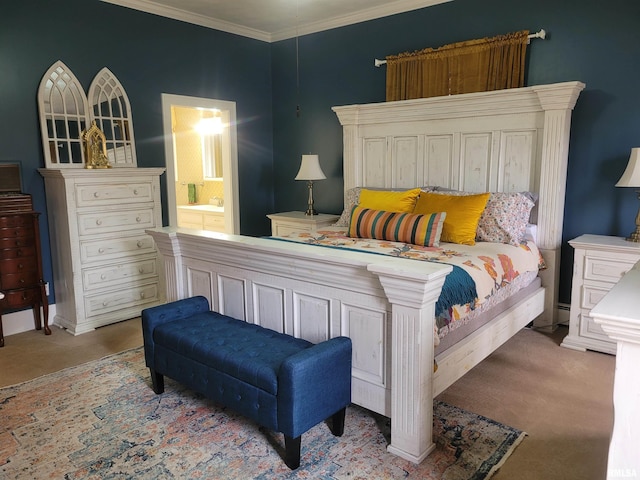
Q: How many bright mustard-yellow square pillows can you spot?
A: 2